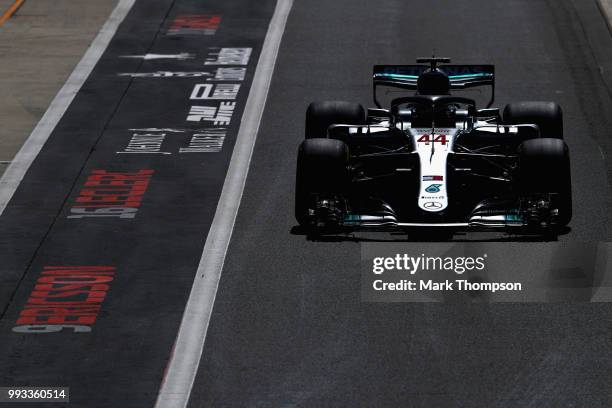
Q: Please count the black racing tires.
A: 4